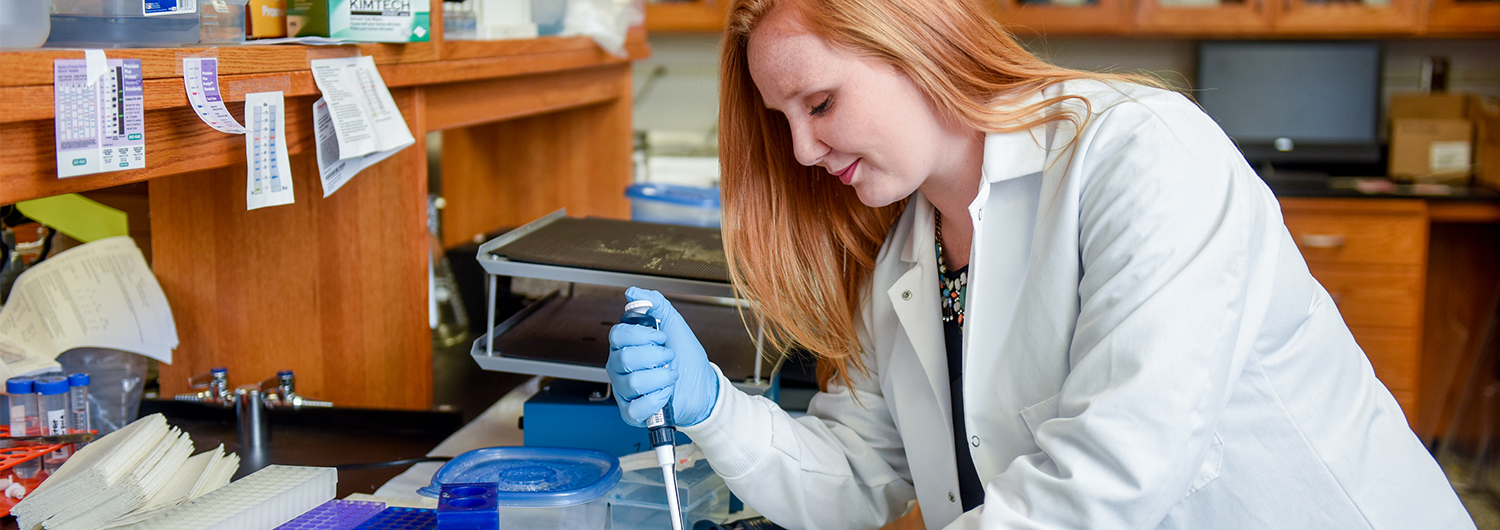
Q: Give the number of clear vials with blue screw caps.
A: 3